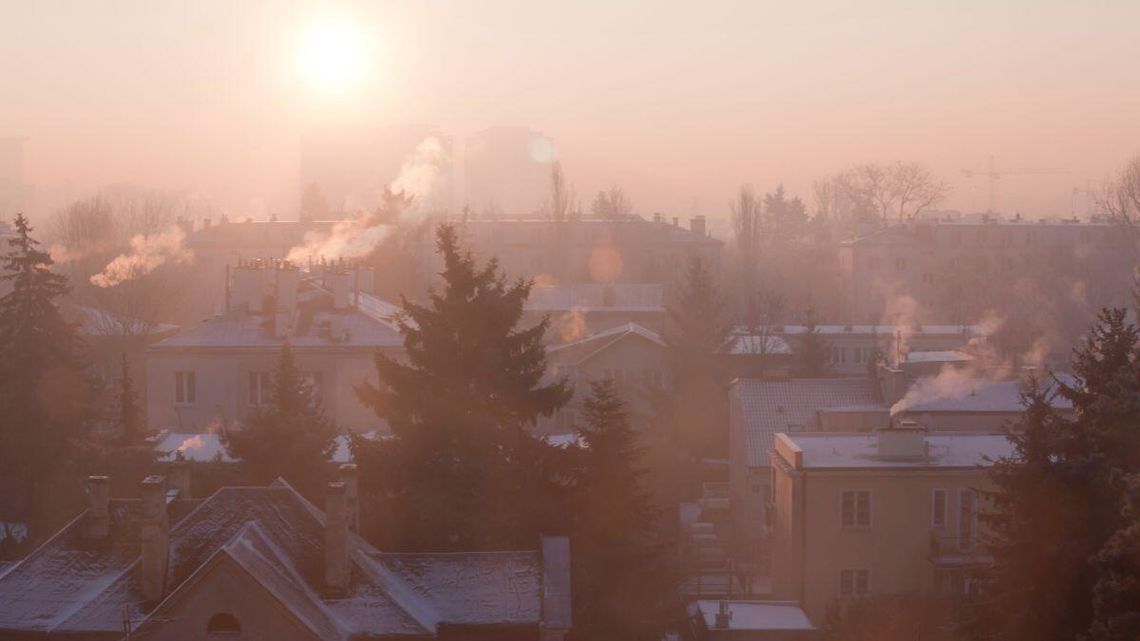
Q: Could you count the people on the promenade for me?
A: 0